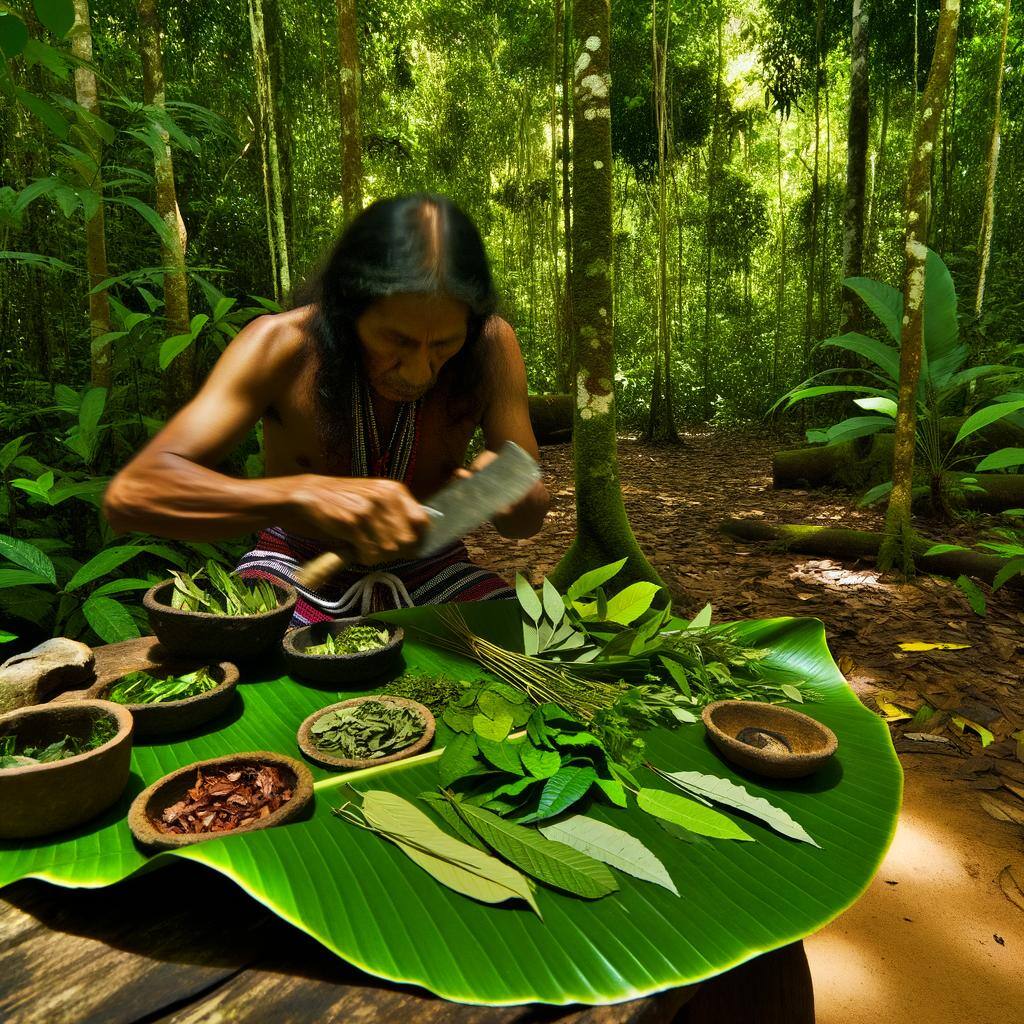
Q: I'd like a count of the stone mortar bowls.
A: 7